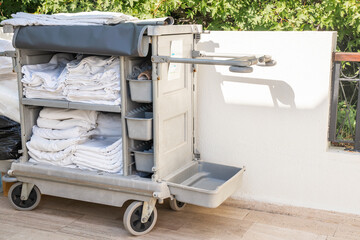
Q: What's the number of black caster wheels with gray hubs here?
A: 3